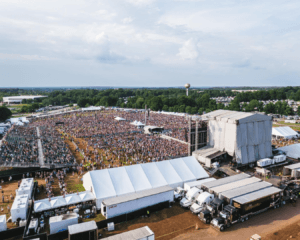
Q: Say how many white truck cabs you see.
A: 3